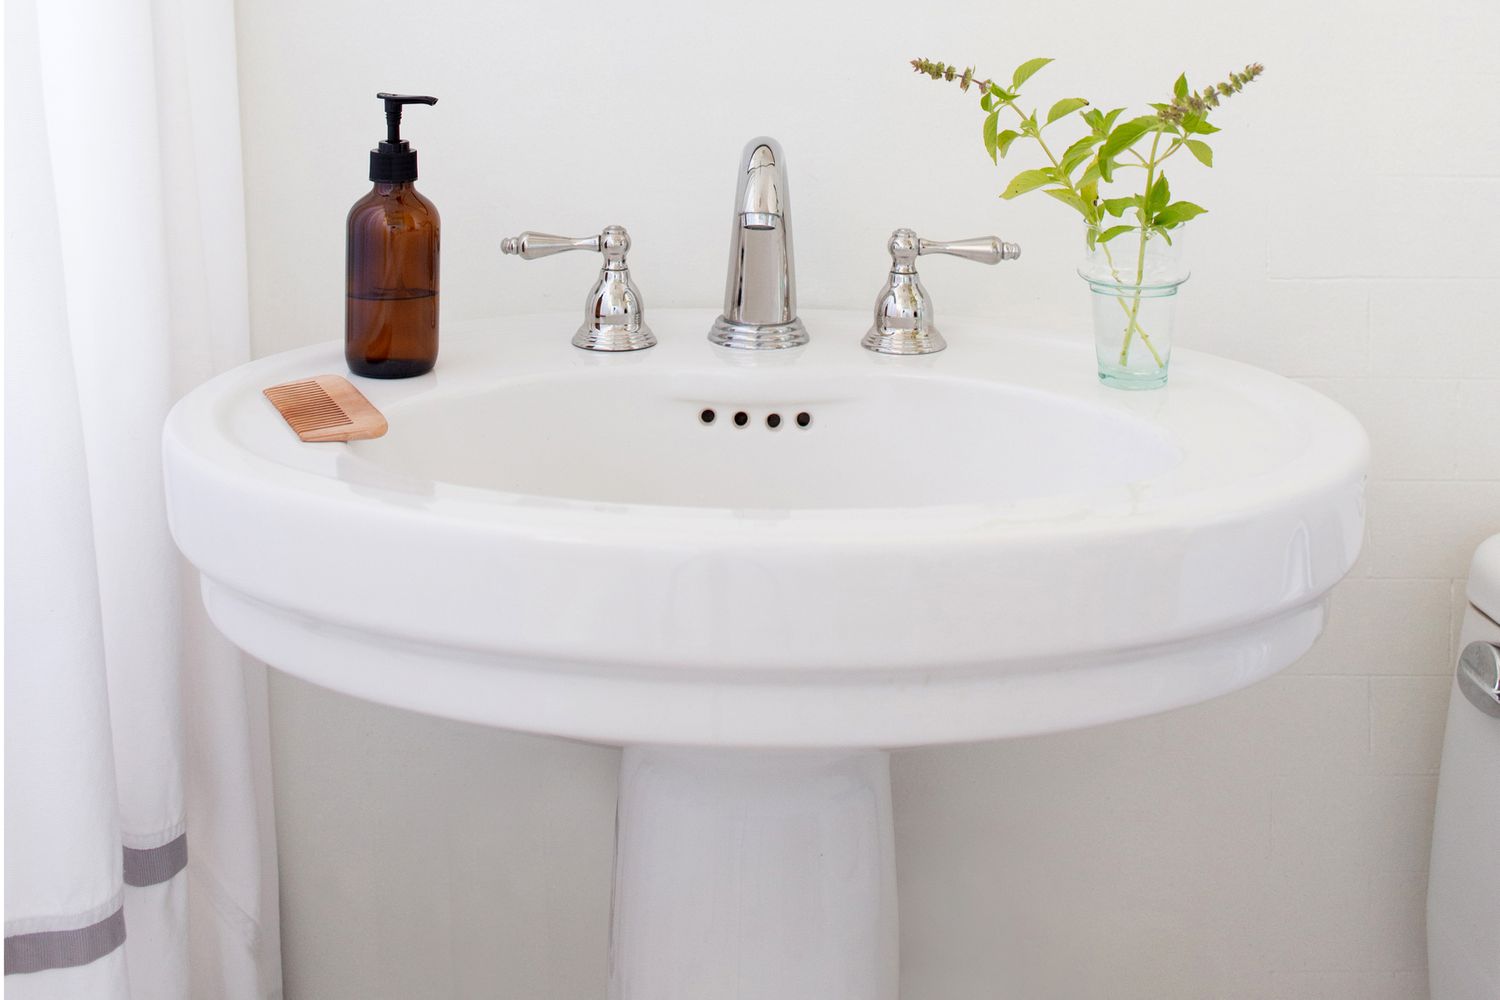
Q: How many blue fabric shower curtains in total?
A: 0